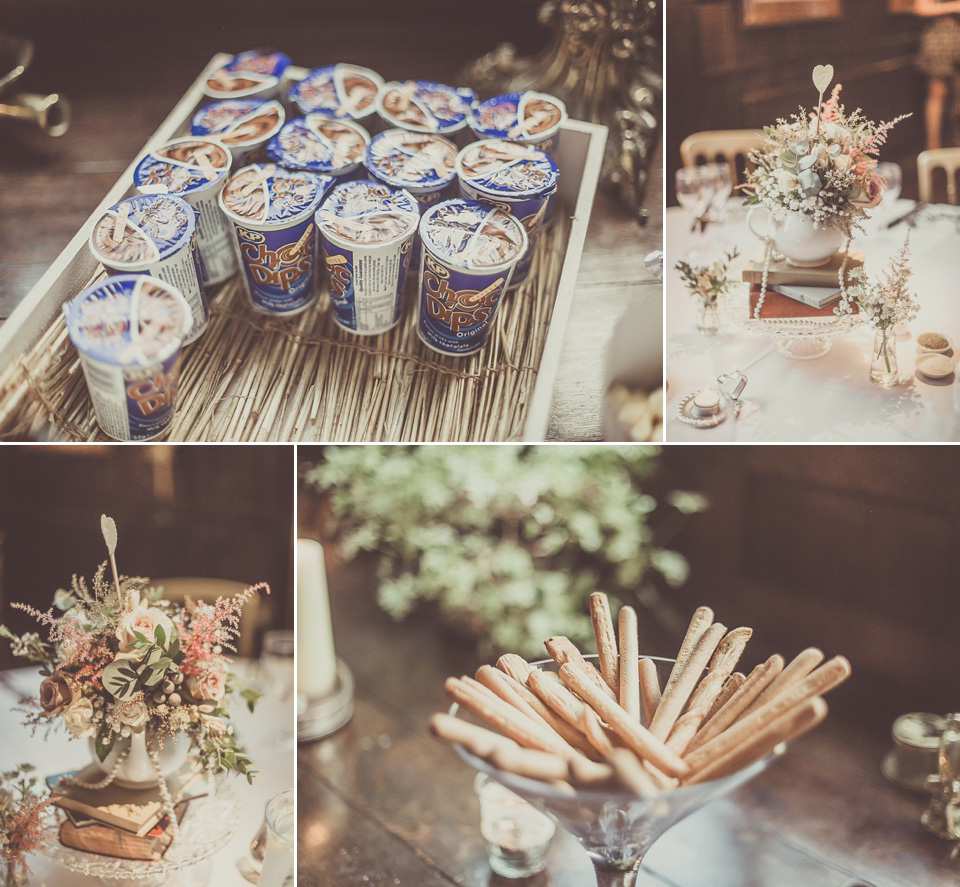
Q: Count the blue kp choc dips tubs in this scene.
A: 14